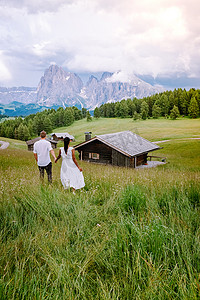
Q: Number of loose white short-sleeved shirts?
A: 1